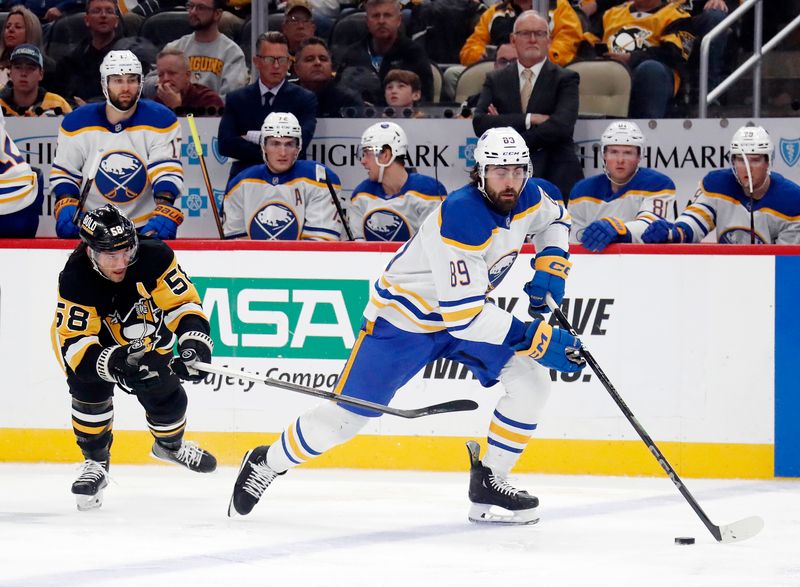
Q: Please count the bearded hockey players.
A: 2